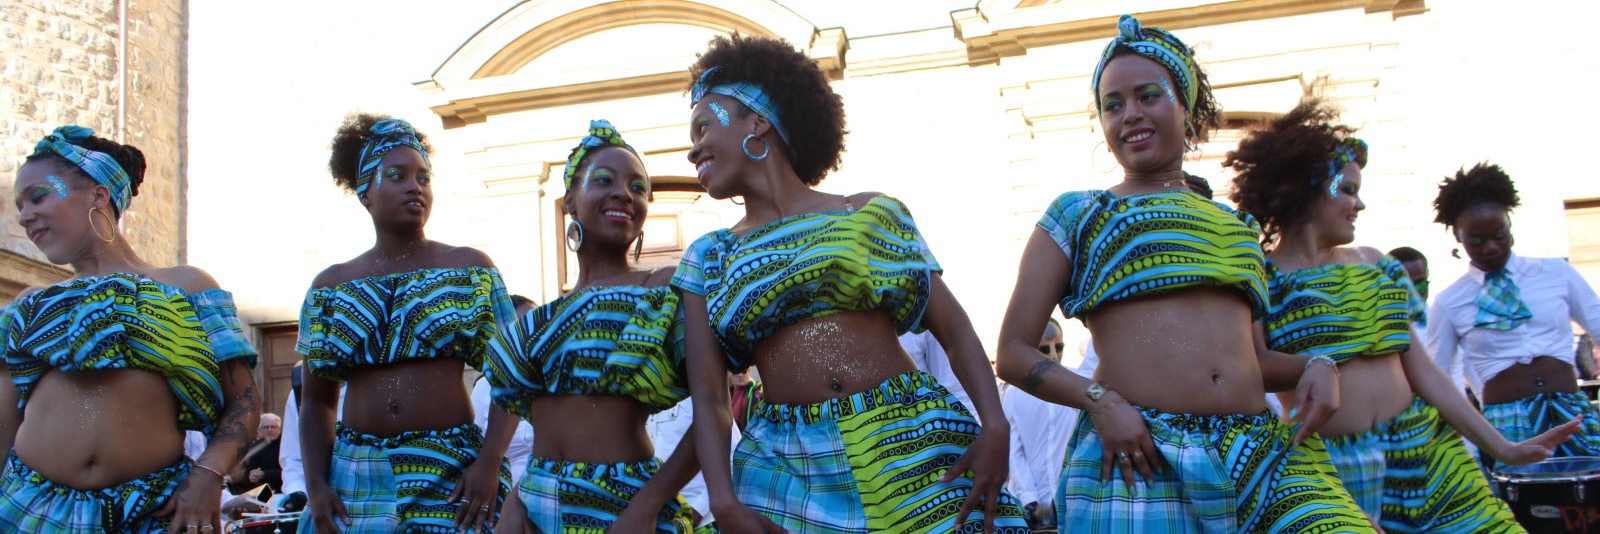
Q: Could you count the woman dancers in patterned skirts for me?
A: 6